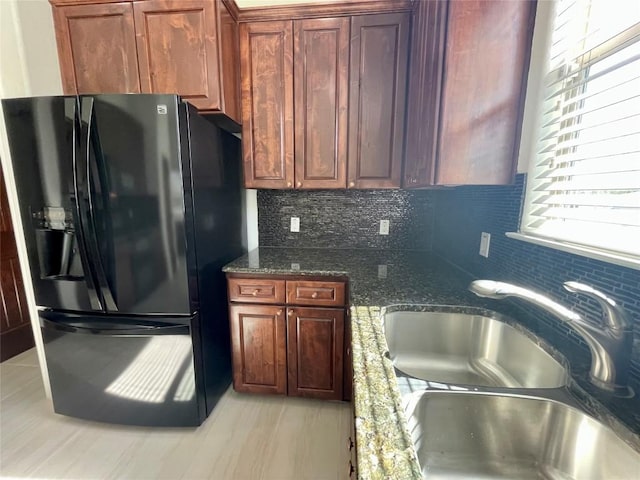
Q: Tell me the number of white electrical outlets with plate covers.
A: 3